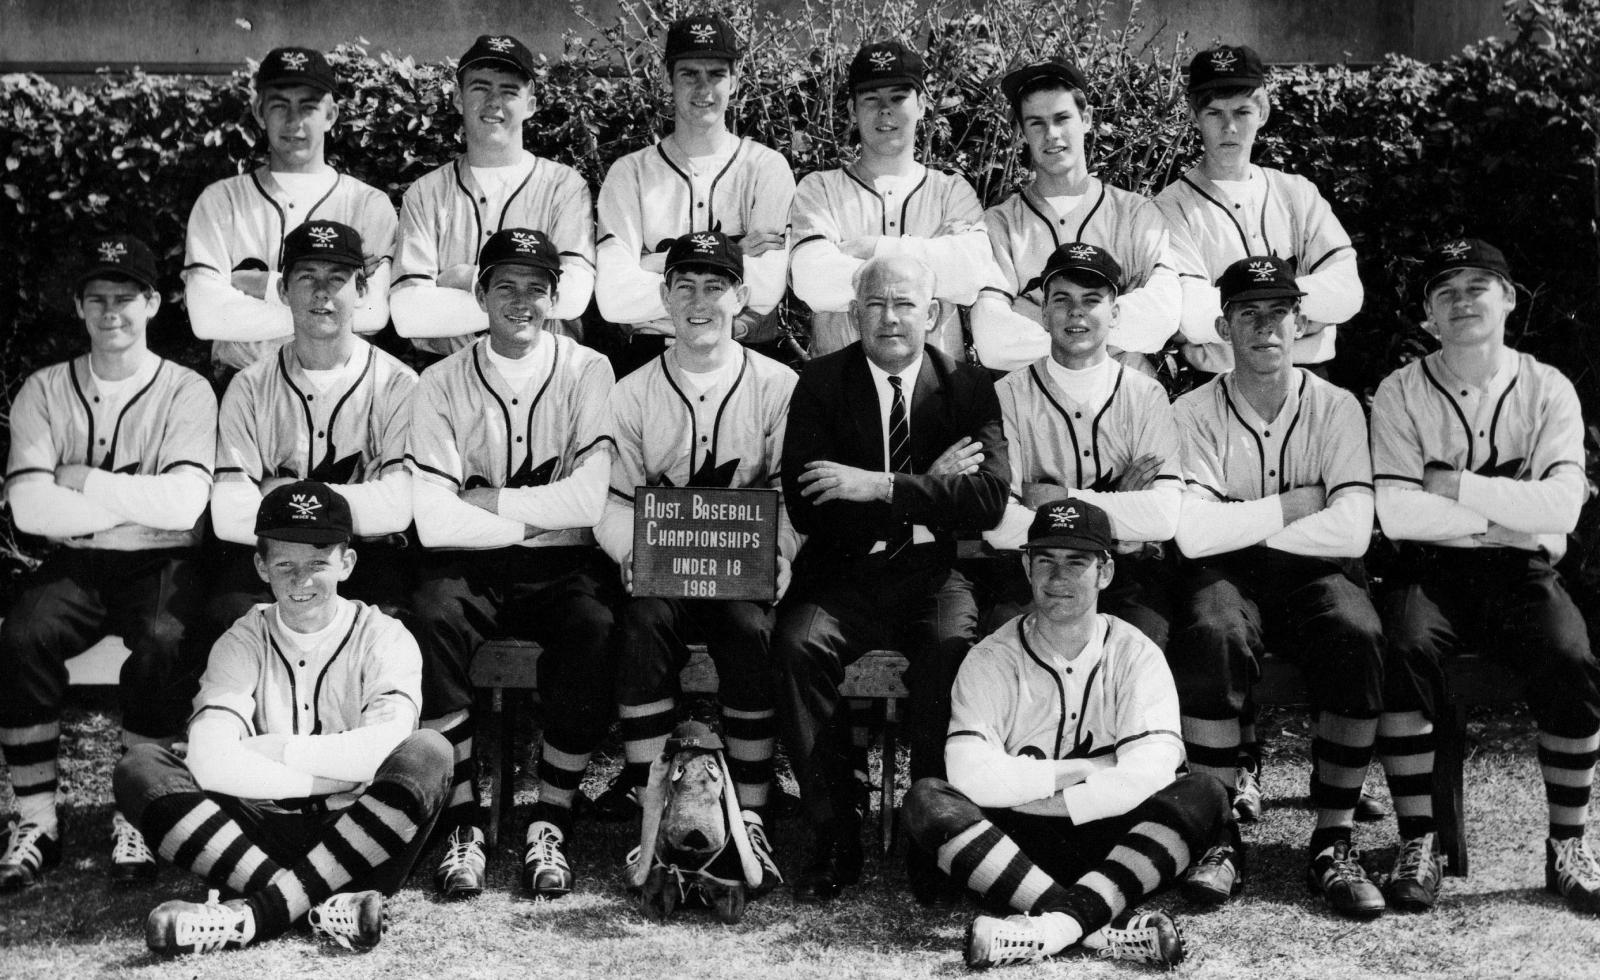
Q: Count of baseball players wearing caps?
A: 15